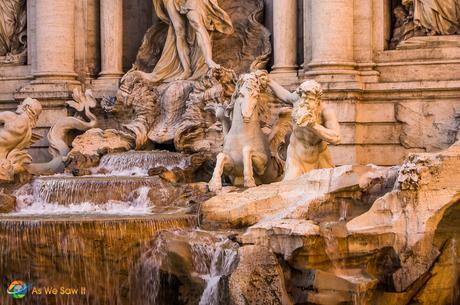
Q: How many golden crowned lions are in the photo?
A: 0